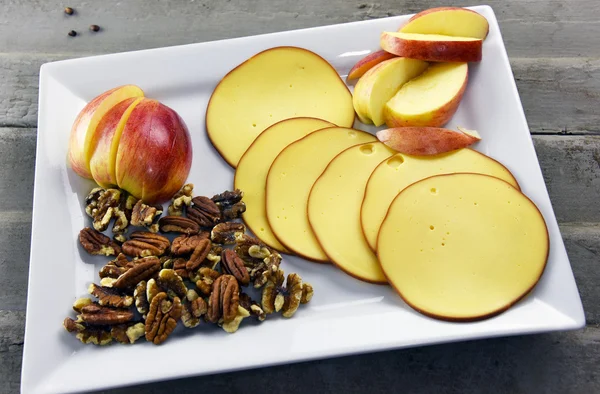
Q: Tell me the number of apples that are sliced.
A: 2